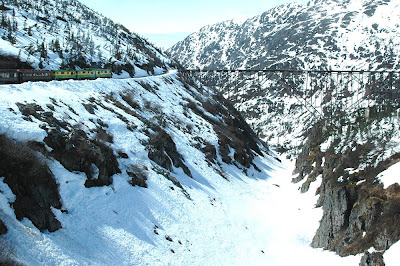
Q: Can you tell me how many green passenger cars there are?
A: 3